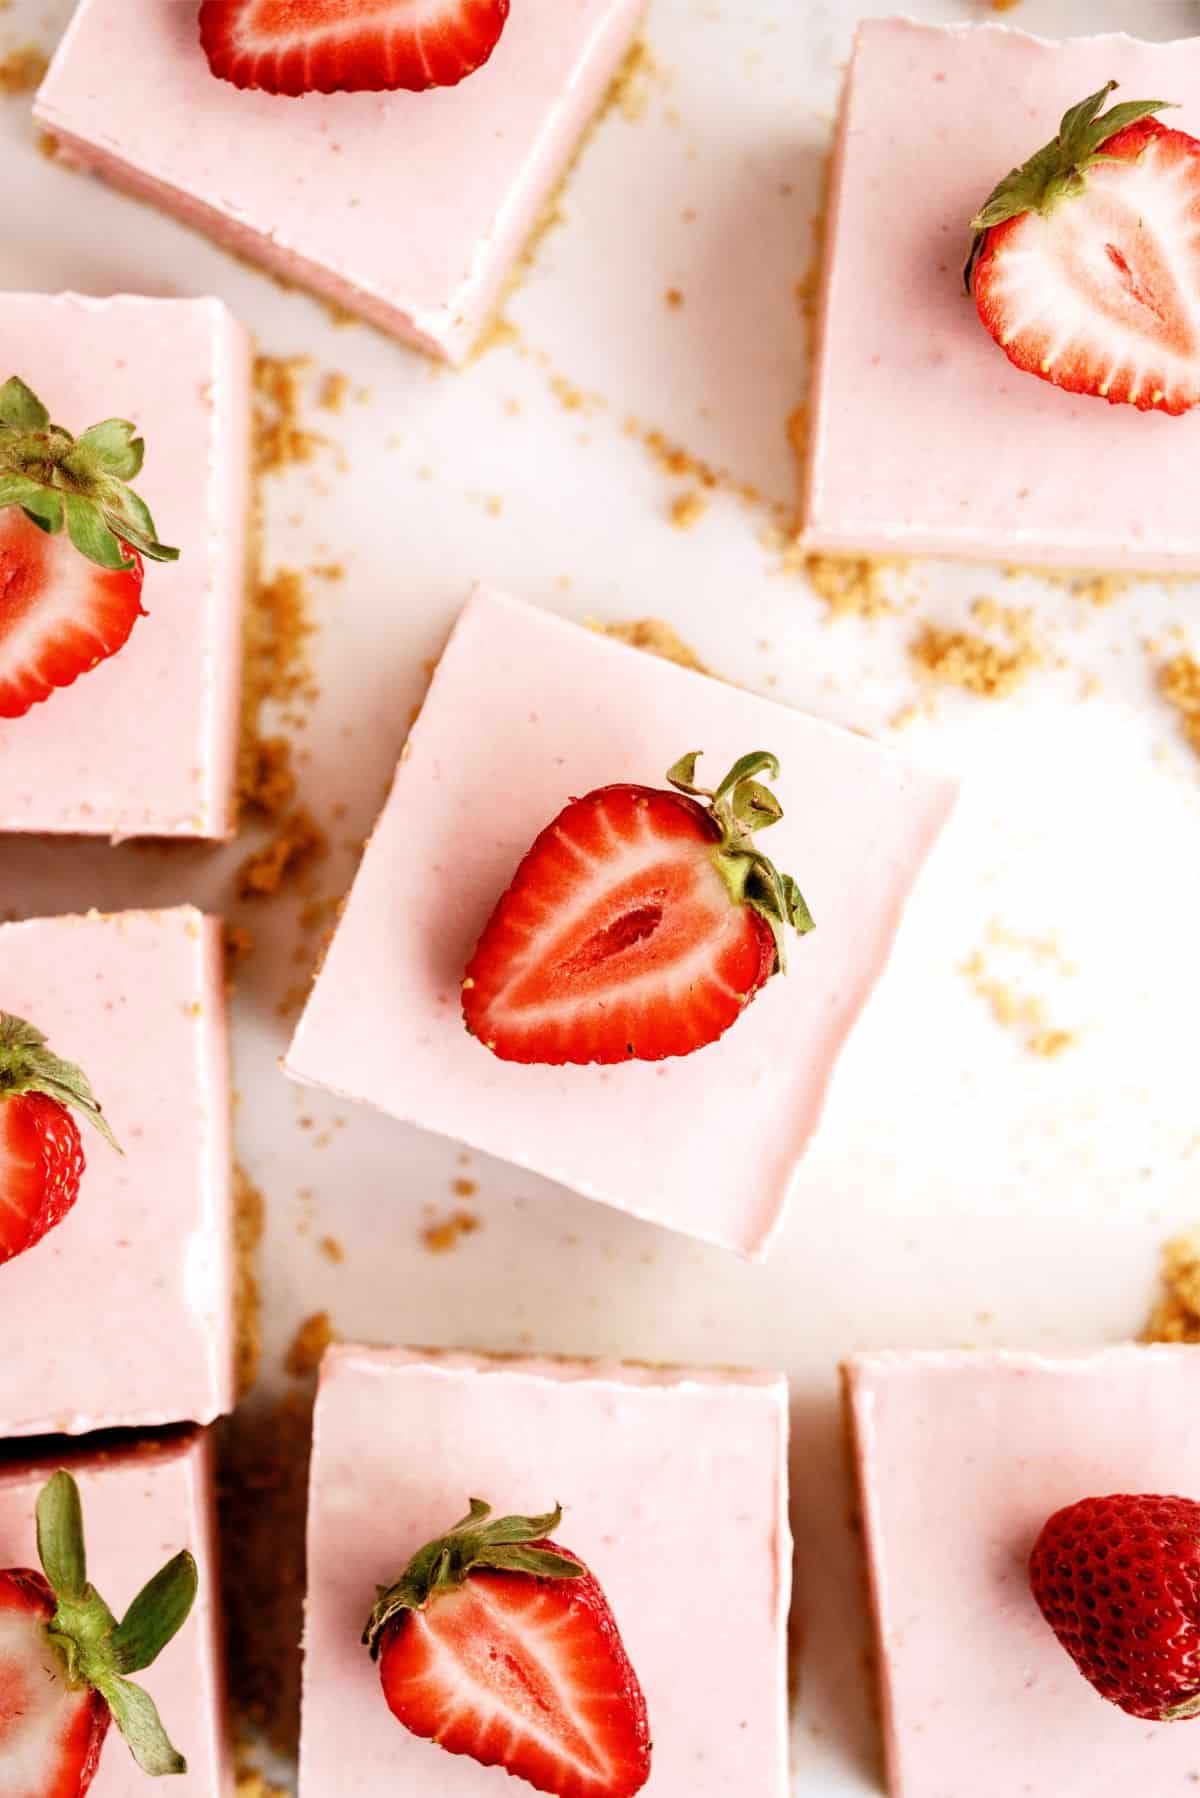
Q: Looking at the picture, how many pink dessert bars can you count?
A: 8